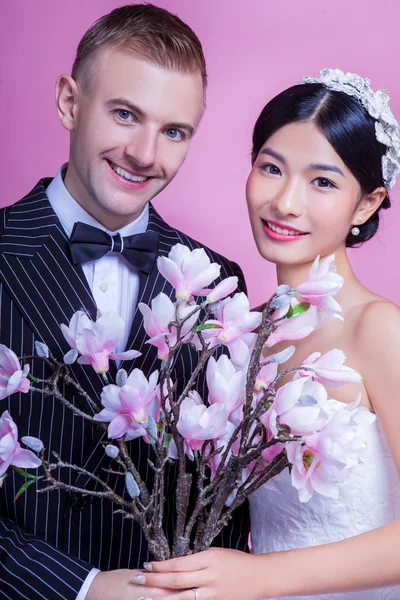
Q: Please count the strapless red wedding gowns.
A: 0